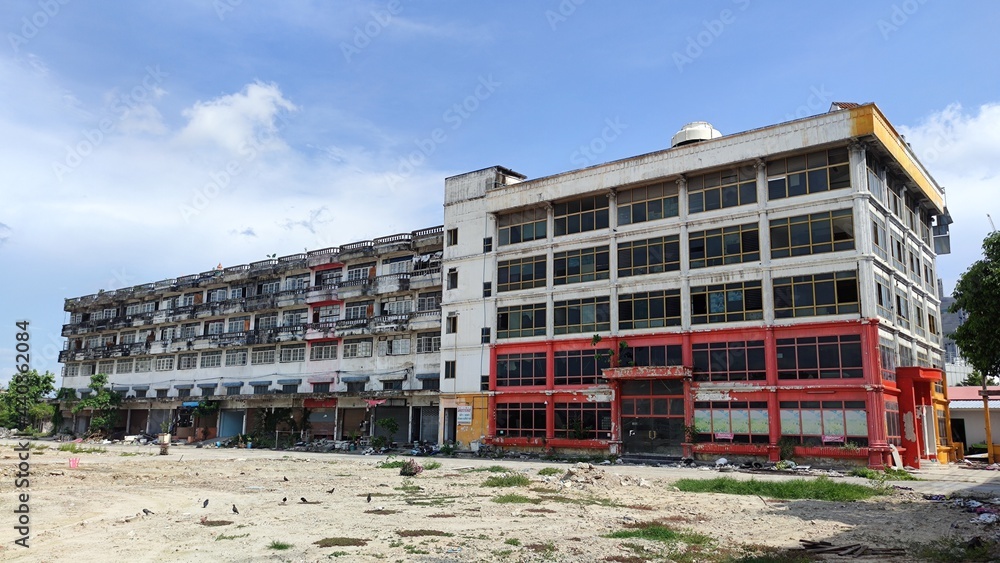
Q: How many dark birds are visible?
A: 8